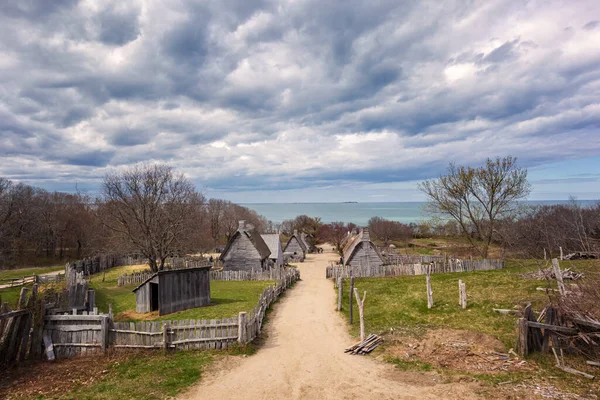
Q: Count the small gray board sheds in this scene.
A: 1